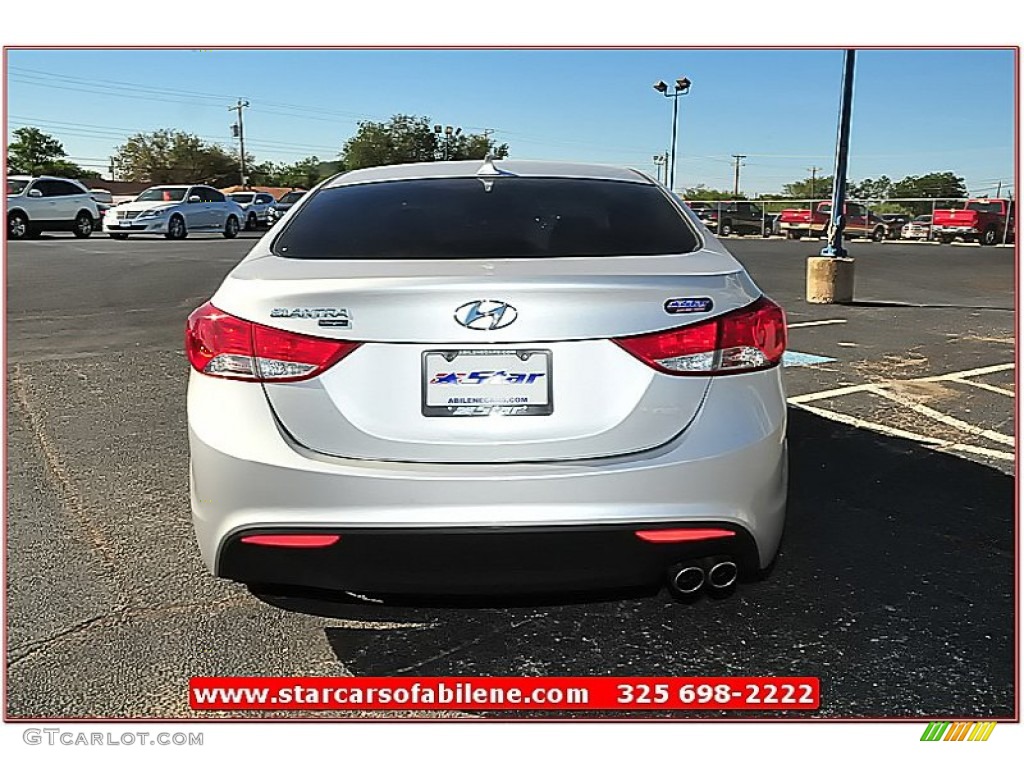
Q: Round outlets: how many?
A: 2